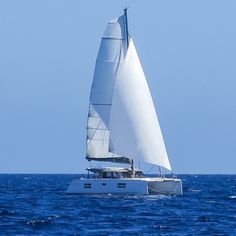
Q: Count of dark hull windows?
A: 3